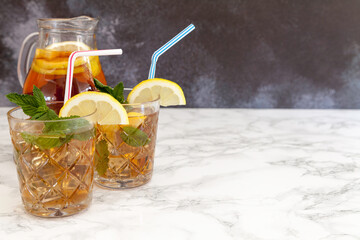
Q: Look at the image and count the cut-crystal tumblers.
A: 2